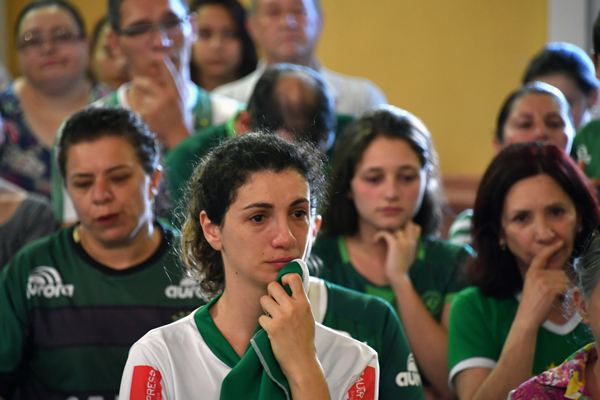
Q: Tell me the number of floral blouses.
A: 2